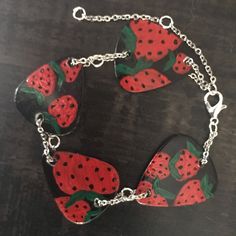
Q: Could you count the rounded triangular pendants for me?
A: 4